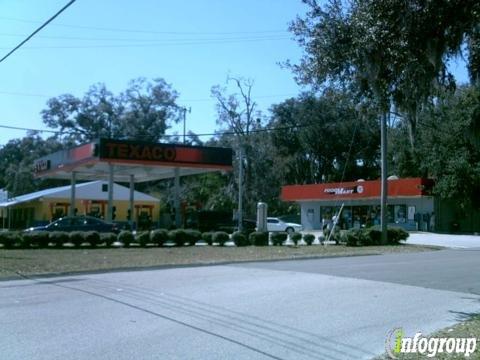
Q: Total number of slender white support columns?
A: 4